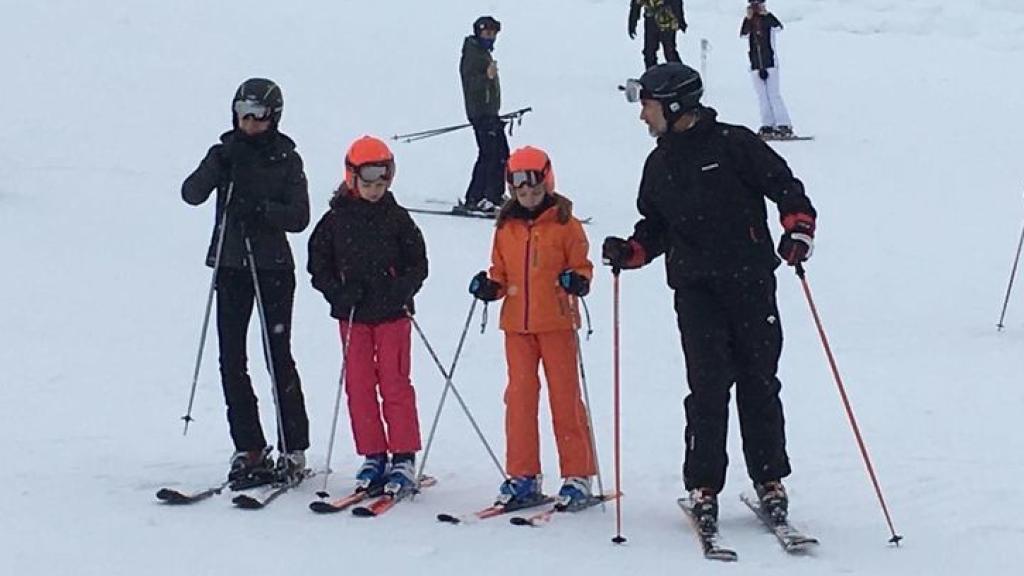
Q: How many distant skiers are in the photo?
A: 3